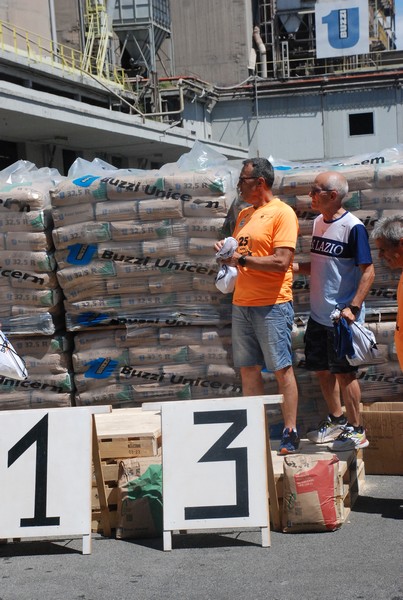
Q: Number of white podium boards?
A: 2